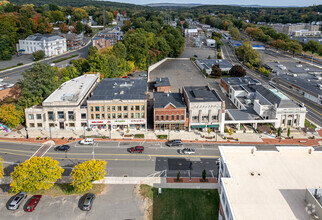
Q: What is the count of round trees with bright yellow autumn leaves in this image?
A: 2